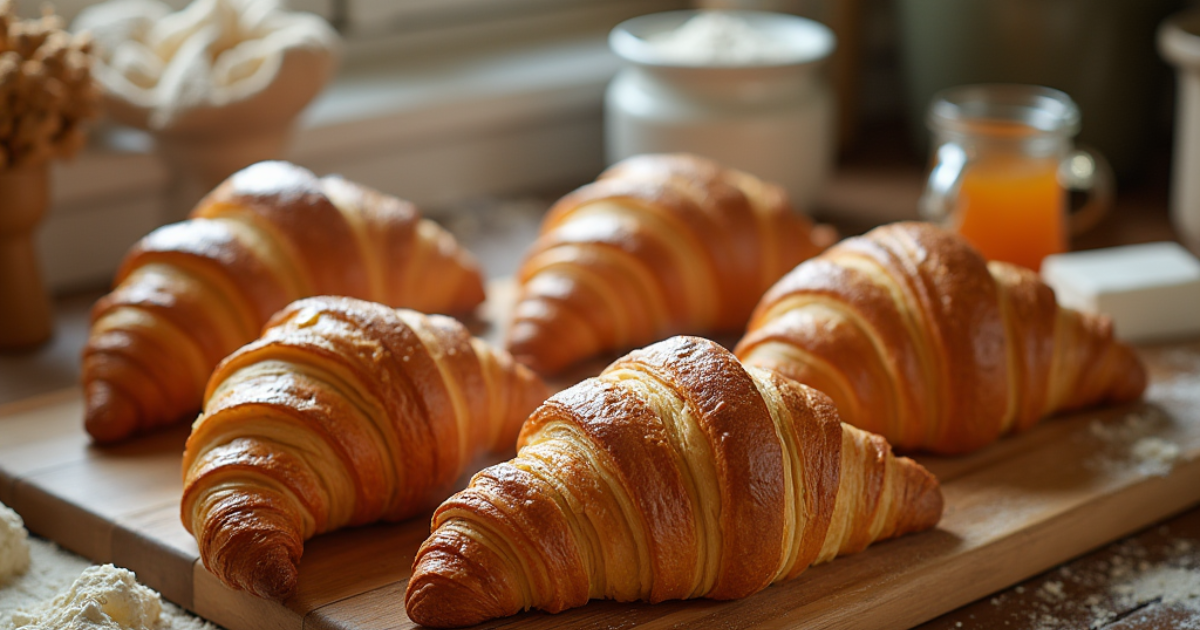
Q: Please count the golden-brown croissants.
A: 5